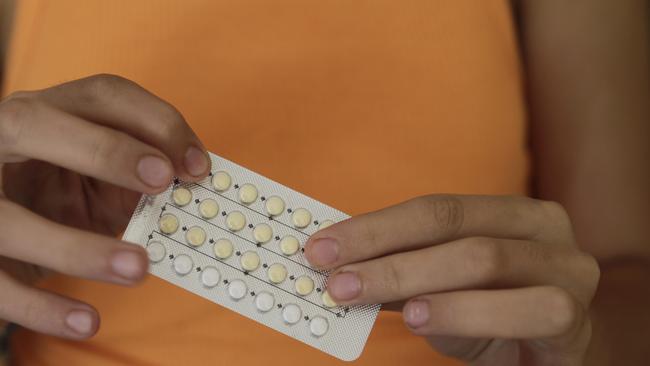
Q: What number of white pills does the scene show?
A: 7